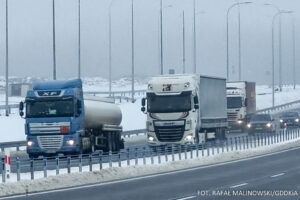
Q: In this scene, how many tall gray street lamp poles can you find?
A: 13